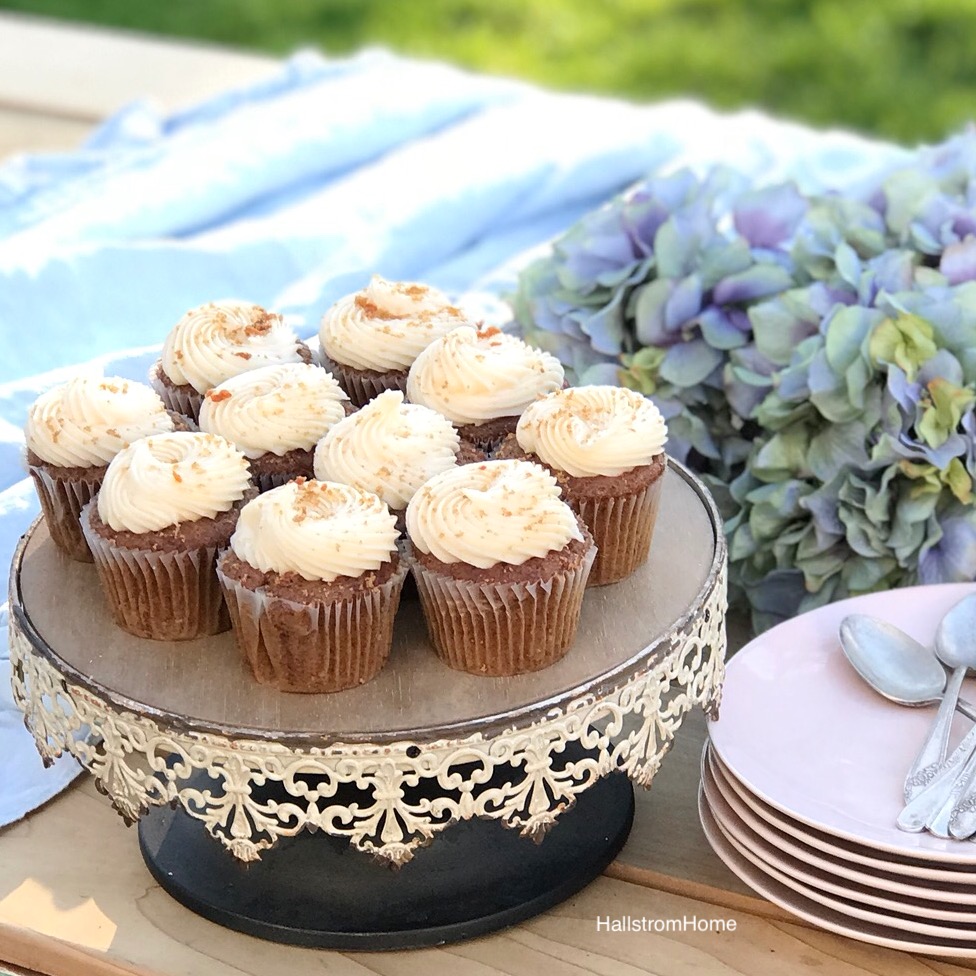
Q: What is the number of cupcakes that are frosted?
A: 10